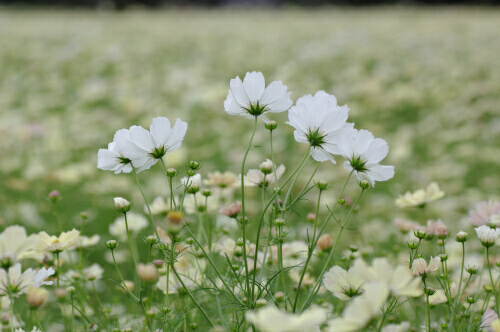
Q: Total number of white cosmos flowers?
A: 5